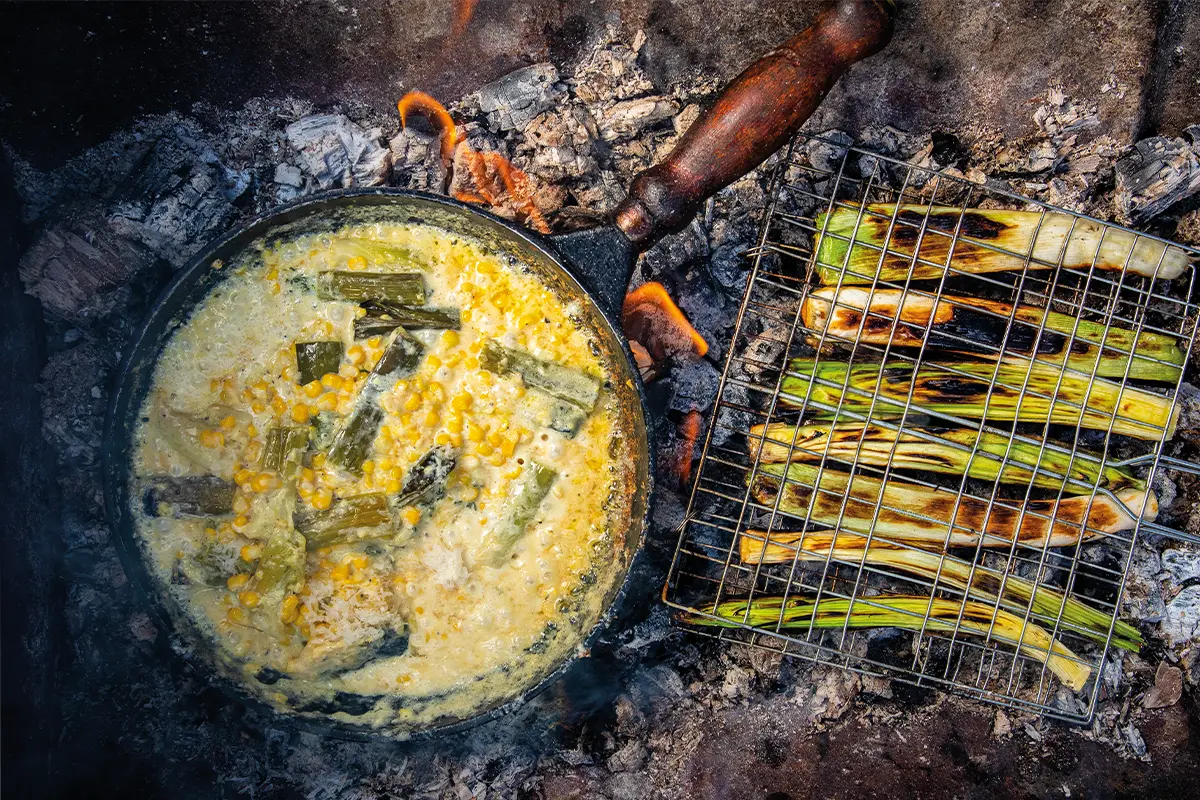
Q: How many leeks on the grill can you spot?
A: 7